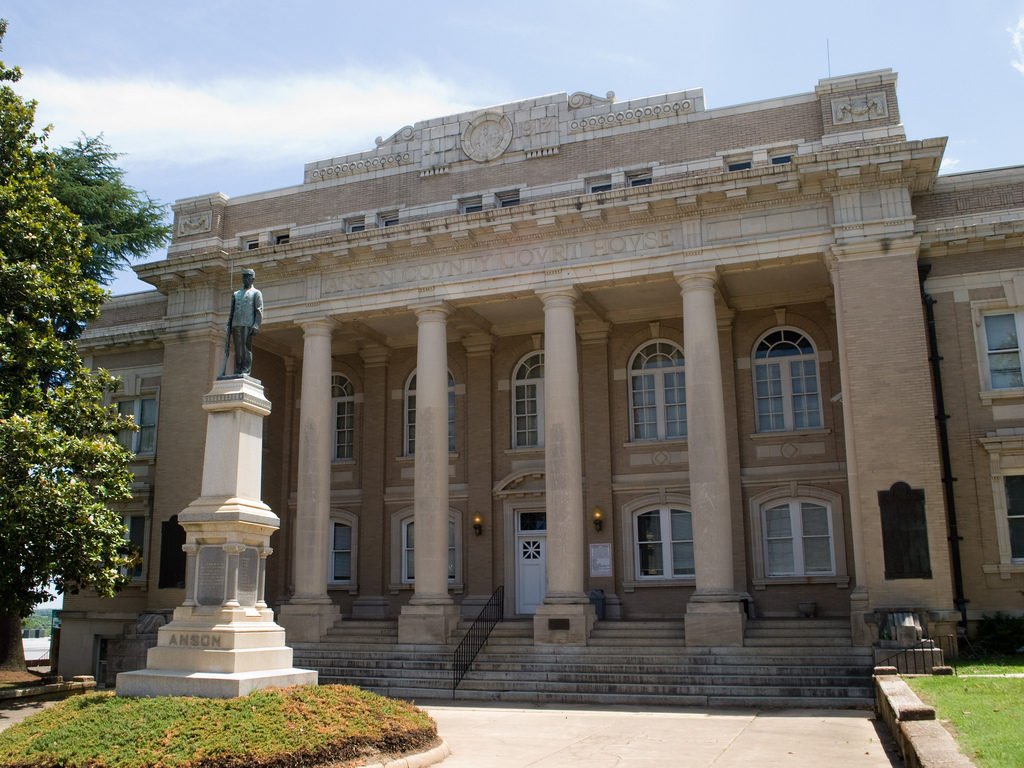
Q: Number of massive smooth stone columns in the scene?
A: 4